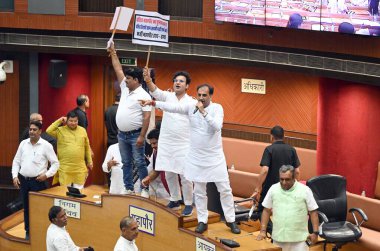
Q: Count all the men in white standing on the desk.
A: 3